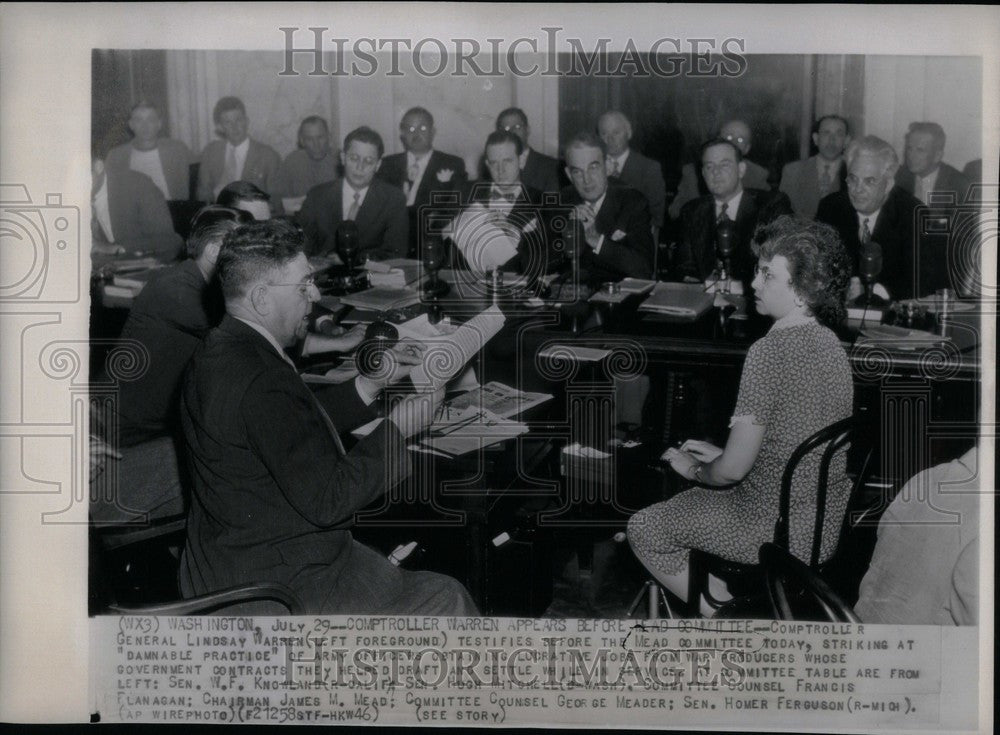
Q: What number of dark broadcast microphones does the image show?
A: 6